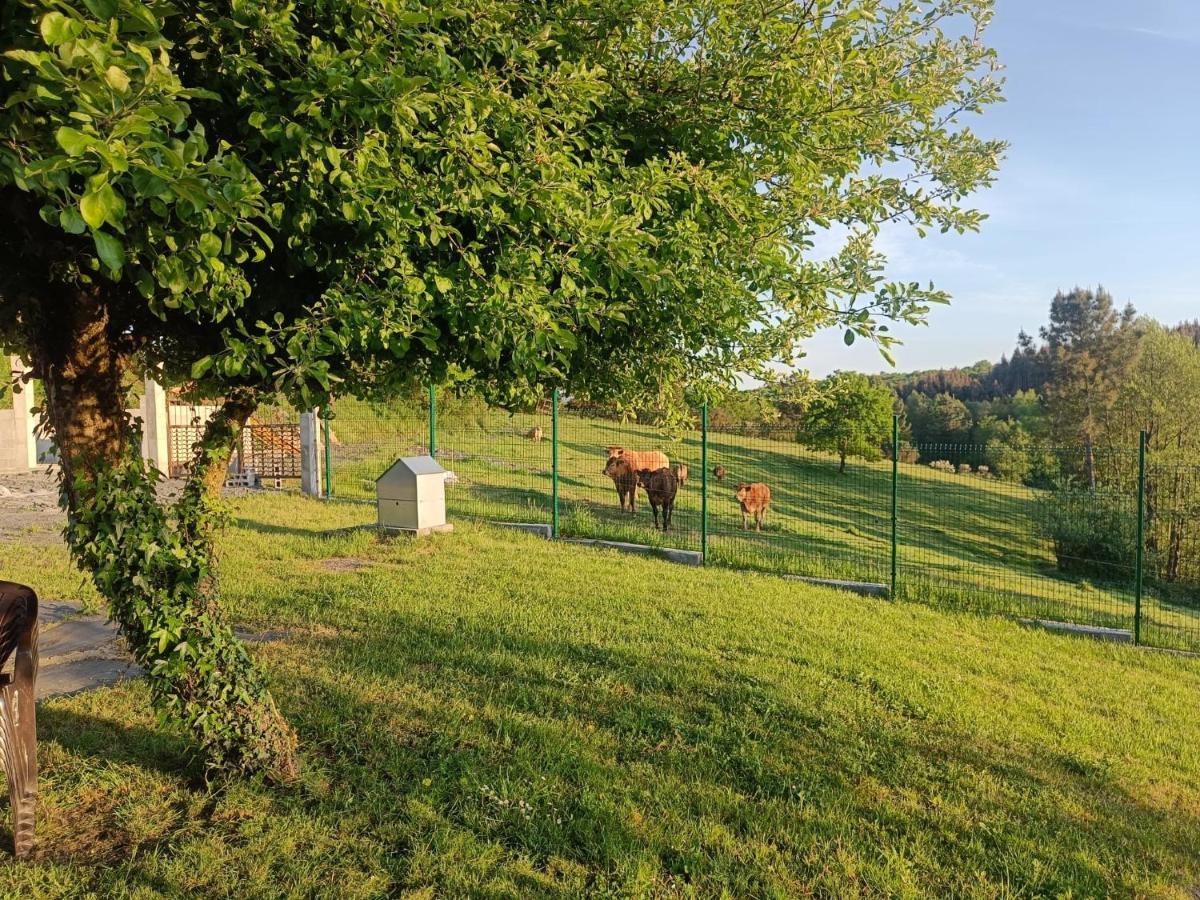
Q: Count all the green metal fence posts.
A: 6